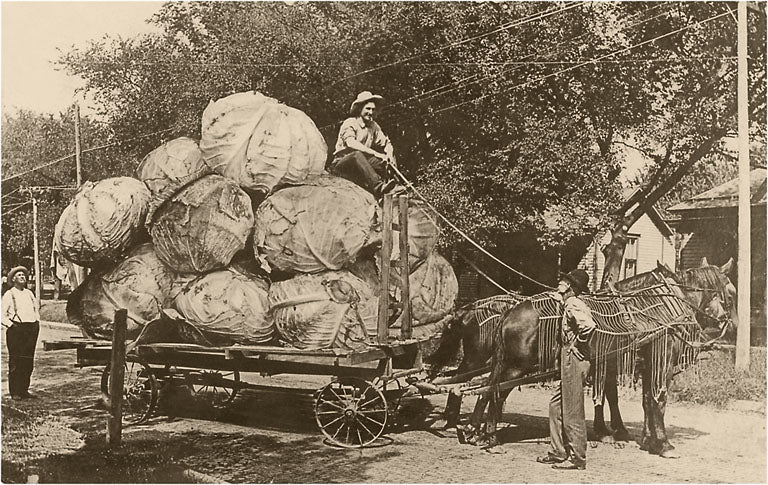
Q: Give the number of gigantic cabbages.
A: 10